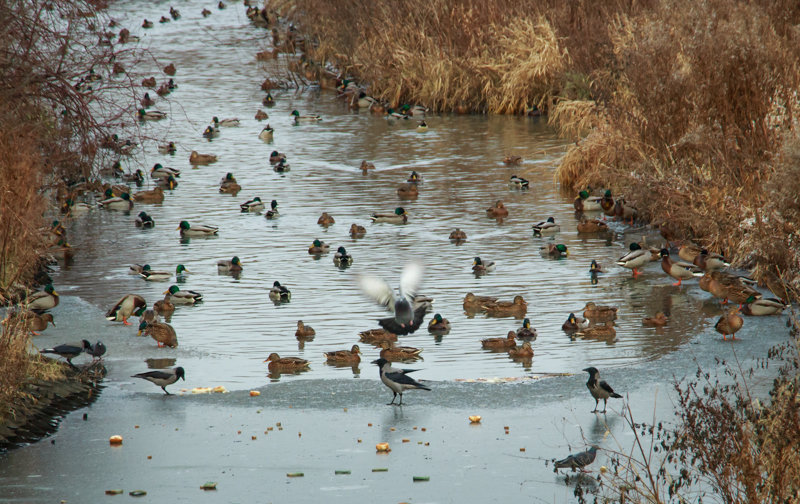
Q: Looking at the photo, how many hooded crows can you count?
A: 4